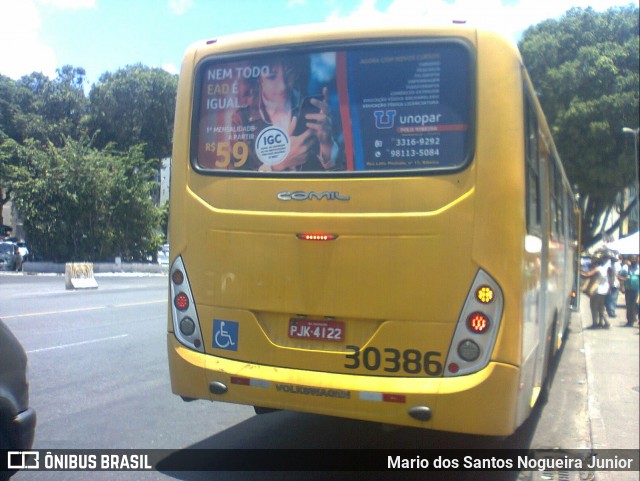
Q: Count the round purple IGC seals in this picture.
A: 0